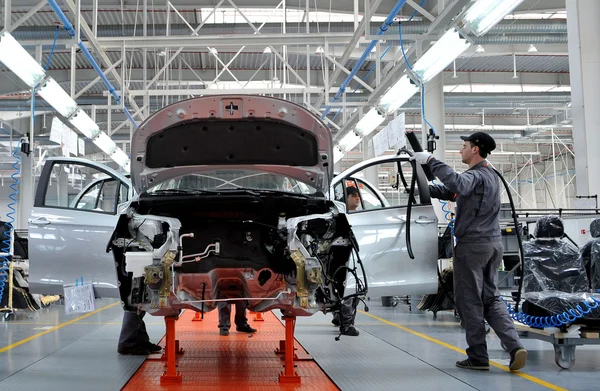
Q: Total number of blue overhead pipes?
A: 2